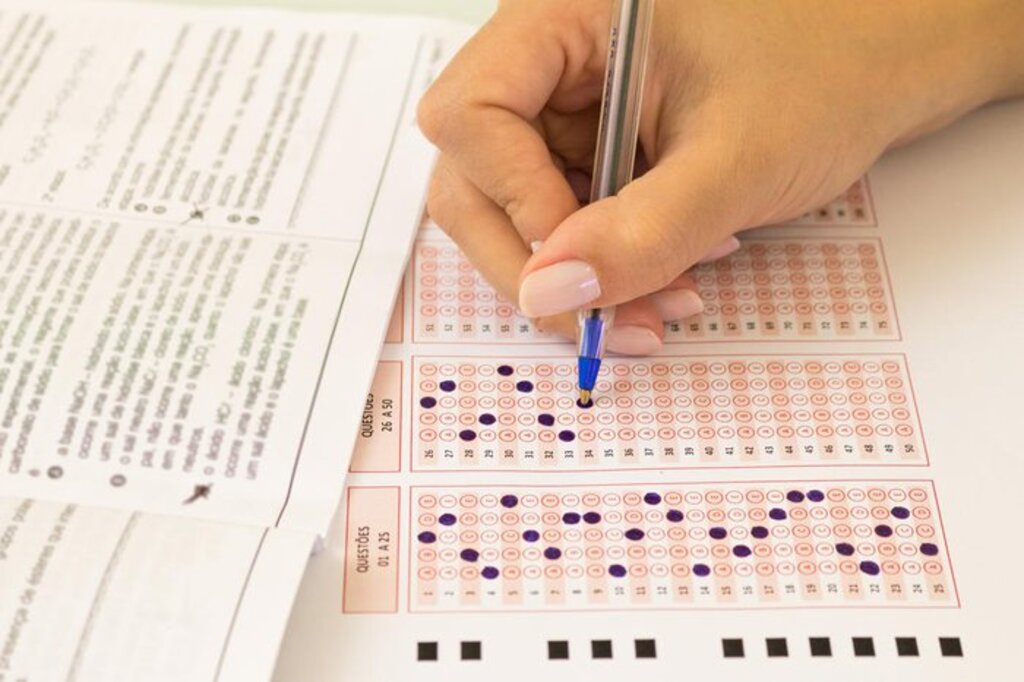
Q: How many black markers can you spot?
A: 11